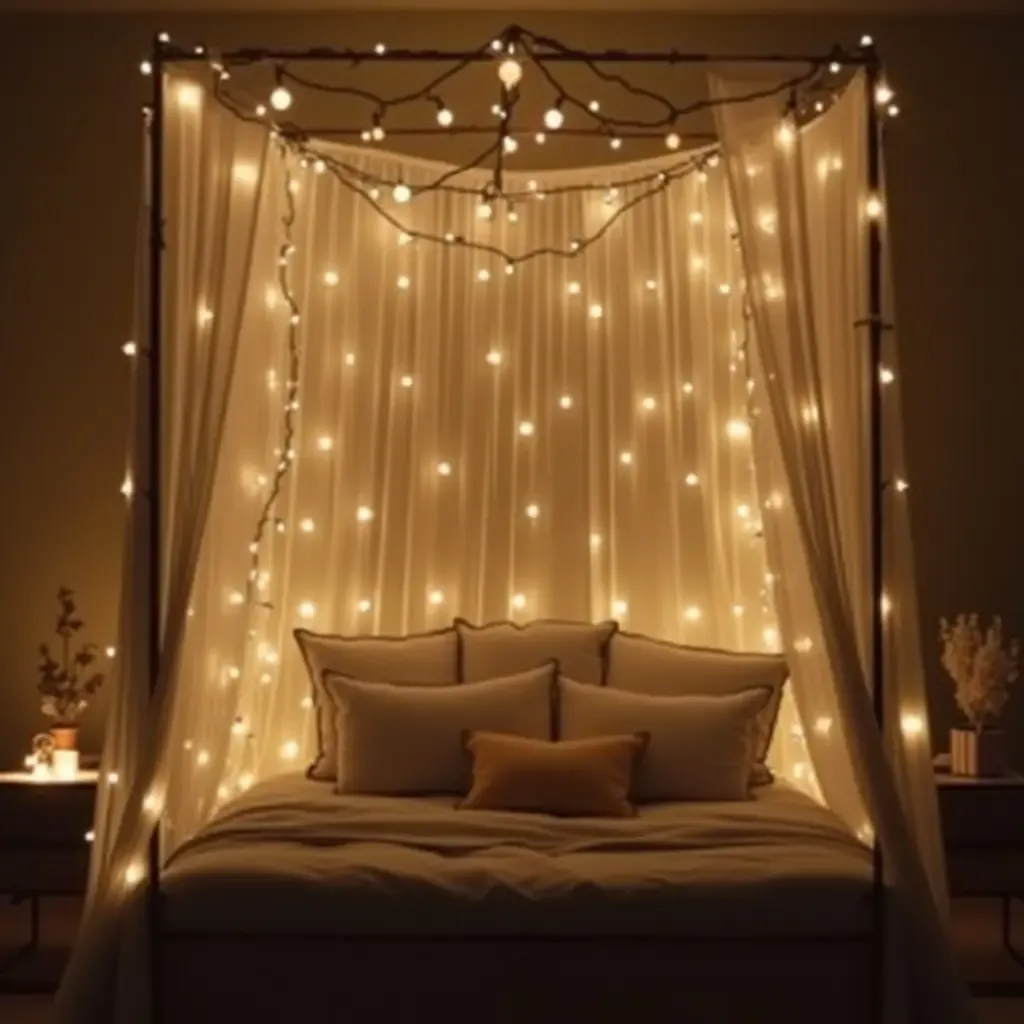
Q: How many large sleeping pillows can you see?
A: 5